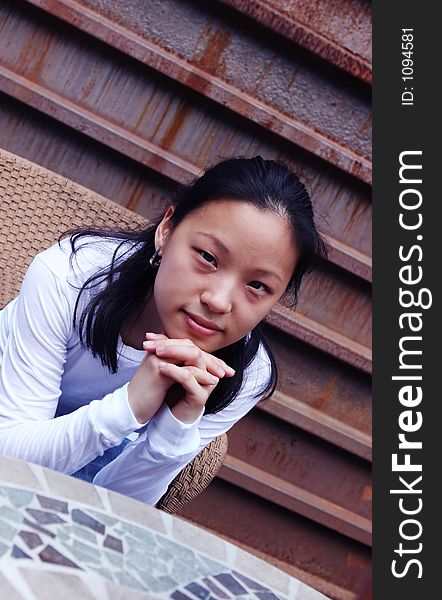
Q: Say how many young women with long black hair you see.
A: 1